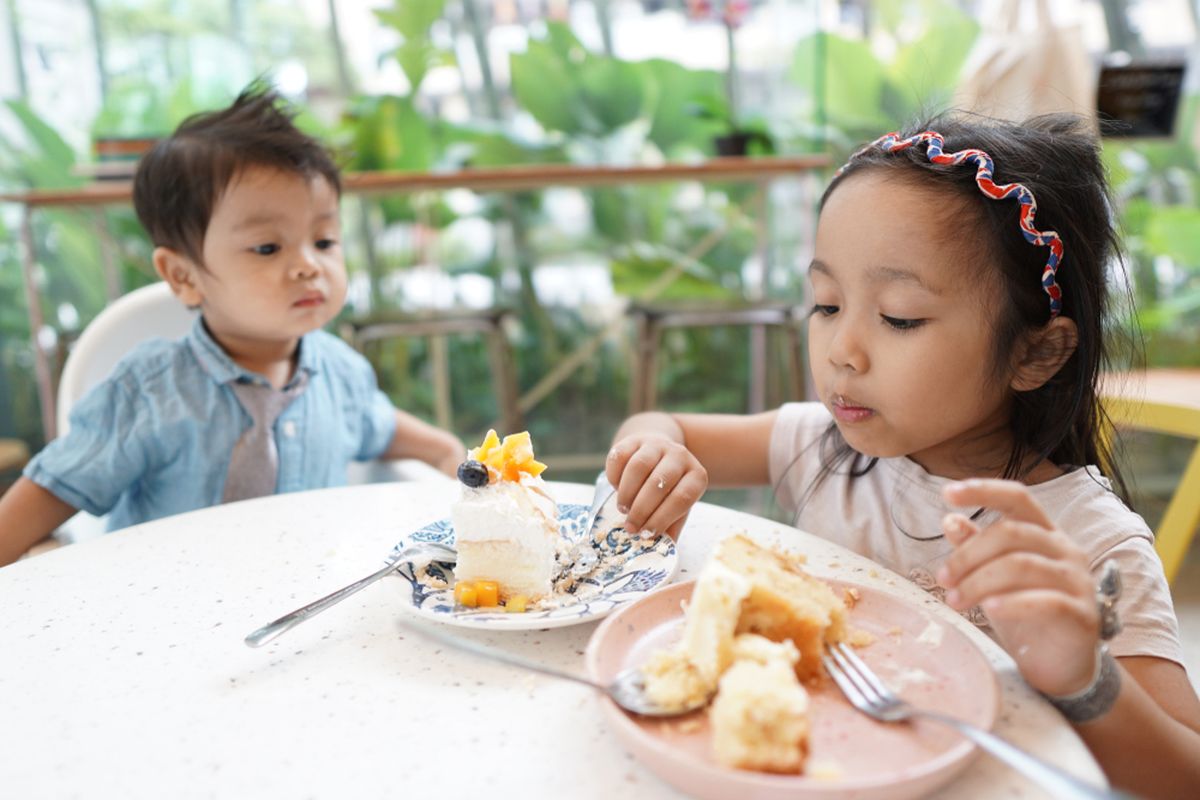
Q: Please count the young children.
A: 2